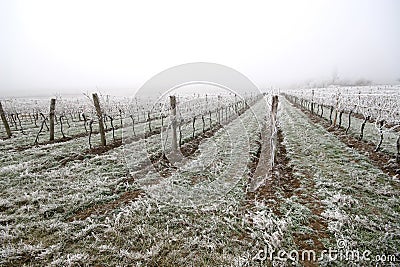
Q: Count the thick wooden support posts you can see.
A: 5